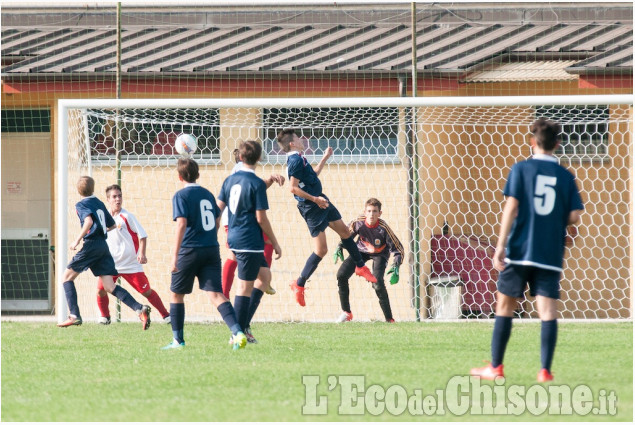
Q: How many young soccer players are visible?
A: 8